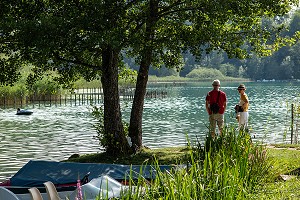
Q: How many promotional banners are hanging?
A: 0